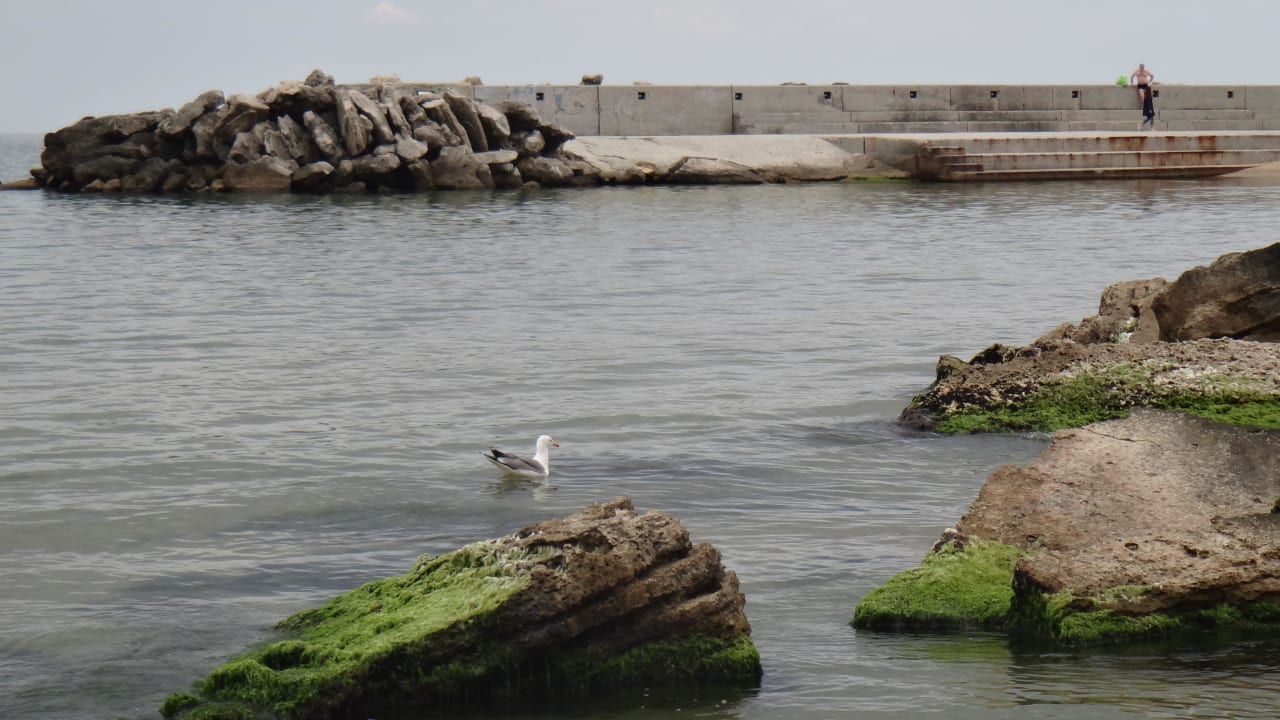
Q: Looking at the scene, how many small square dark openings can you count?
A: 9